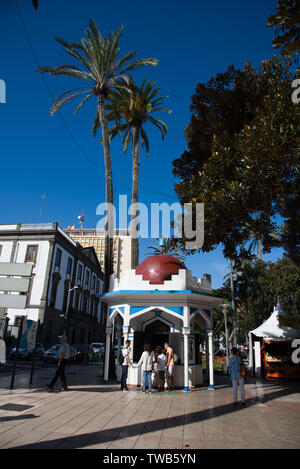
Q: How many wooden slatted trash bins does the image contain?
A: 0